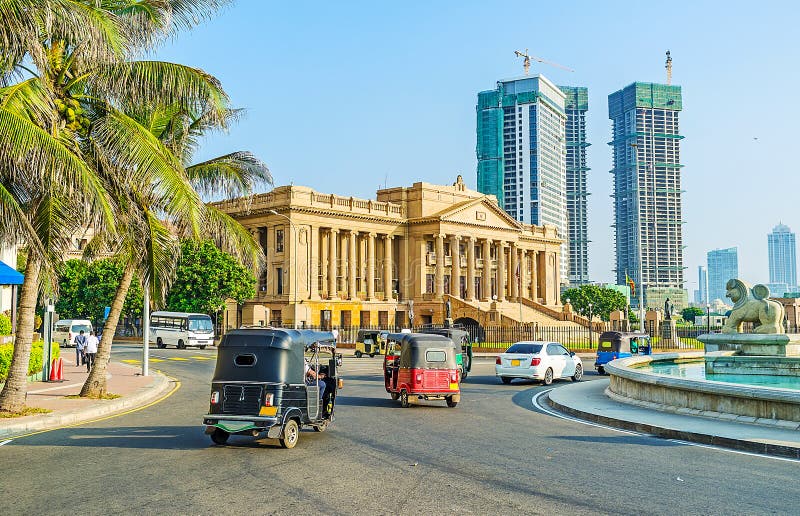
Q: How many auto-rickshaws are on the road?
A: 5